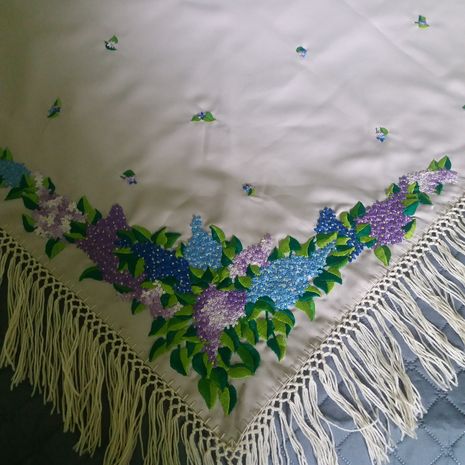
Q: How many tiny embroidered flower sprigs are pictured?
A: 8